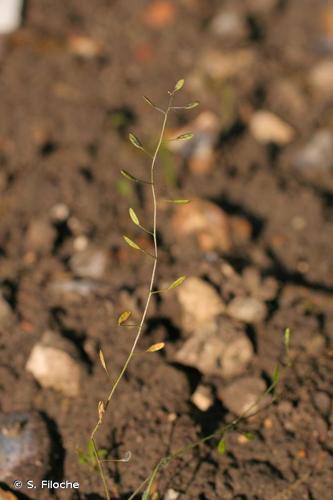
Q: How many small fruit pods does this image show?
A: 13